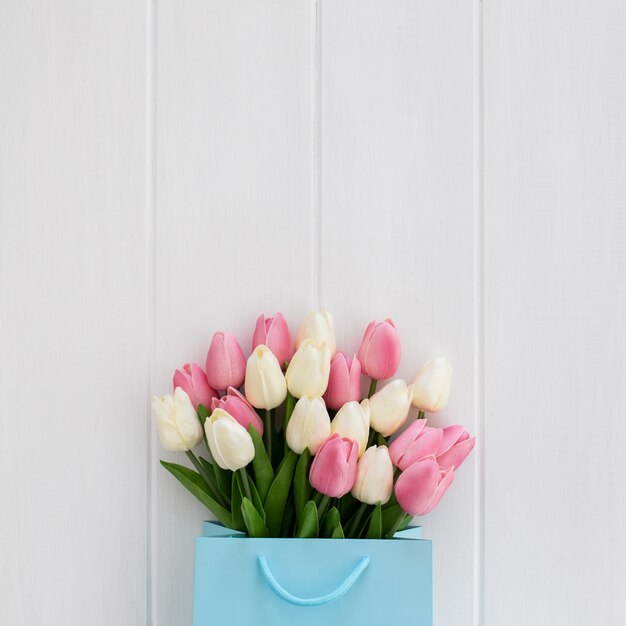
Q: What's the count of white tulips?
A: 10